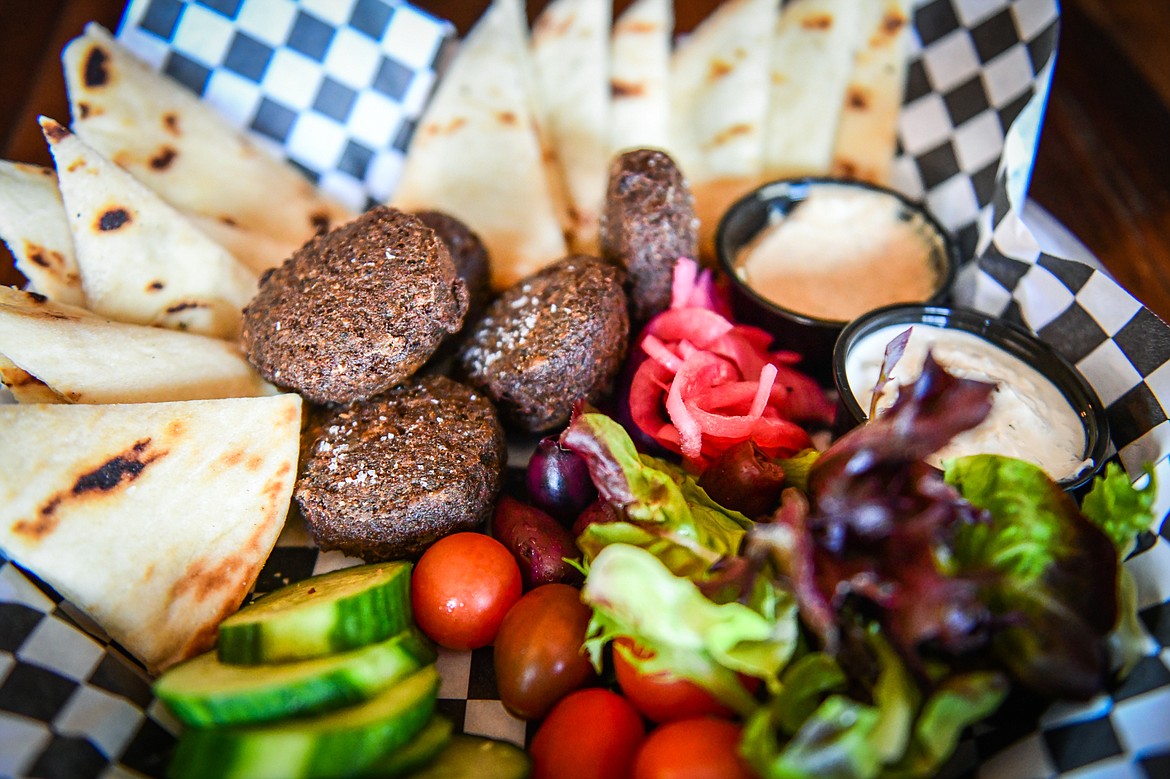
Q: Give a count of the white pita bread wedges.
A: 11